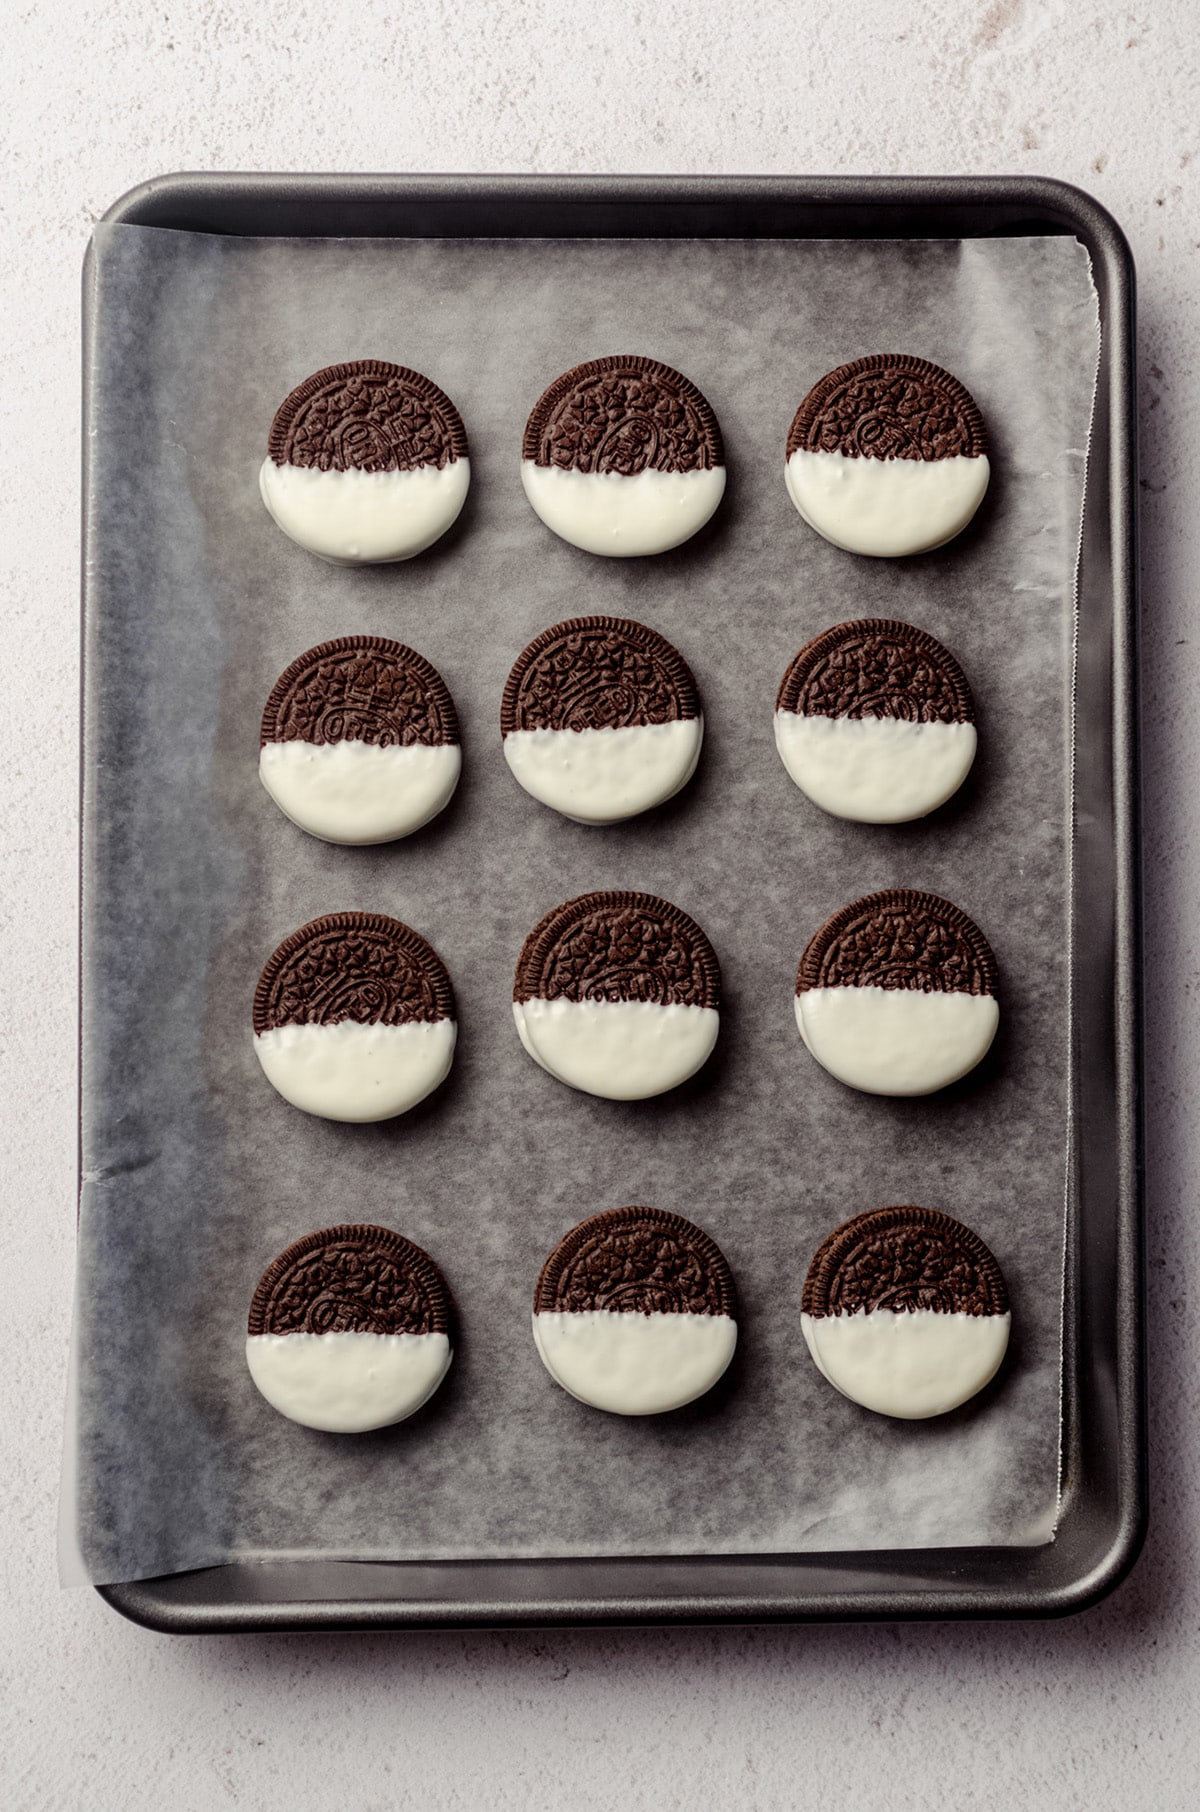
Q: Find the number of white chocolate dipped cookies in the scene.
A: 12